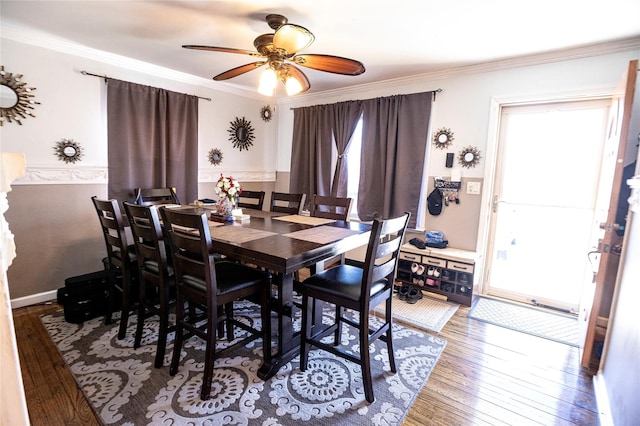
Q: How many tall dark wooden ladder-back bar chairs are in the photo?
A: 8